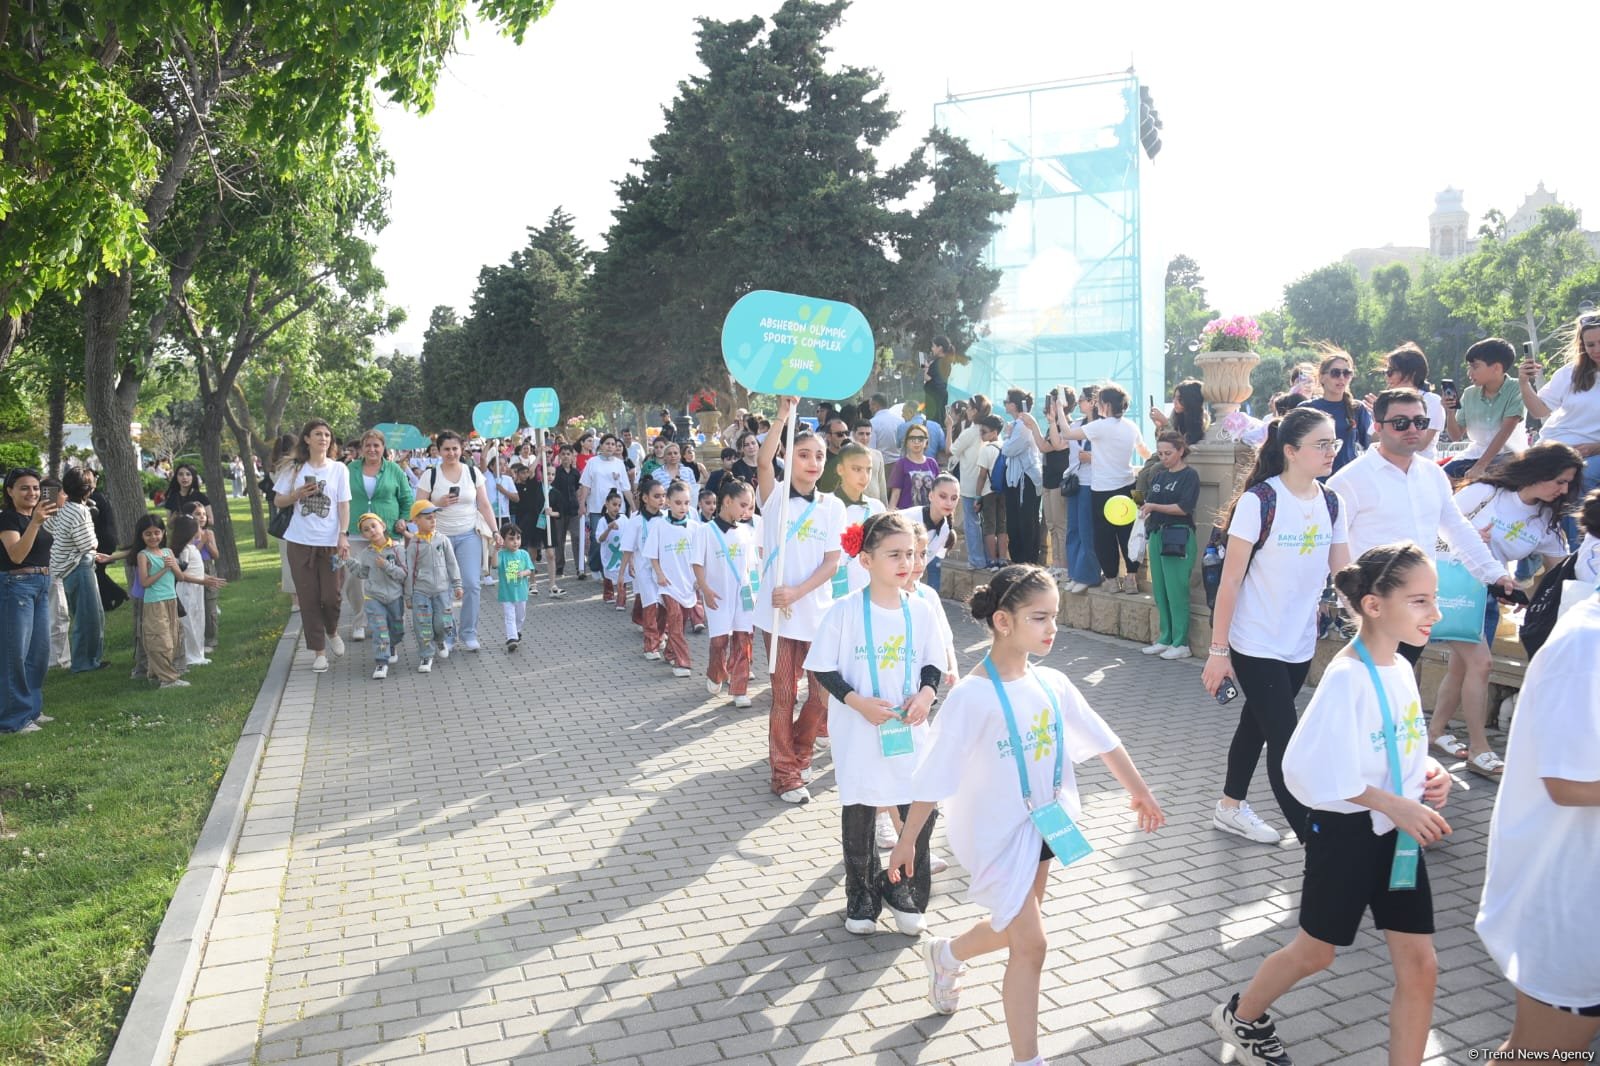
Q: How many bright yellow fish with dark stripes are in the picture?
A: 0